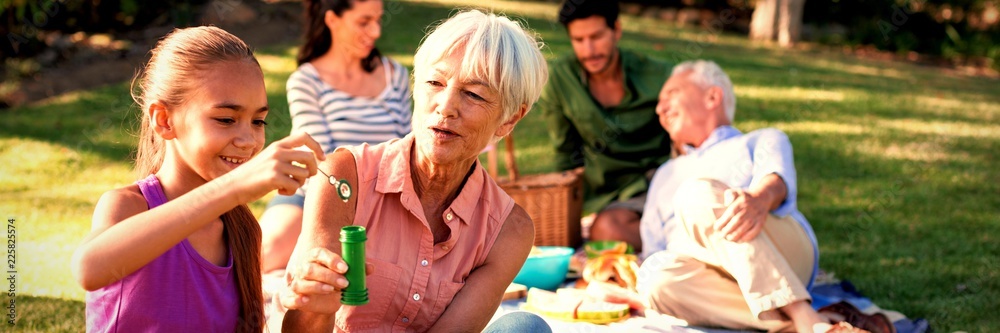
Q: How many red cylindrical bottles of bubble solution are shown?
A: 0